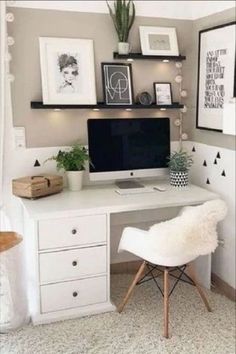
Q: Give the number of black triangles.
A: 7